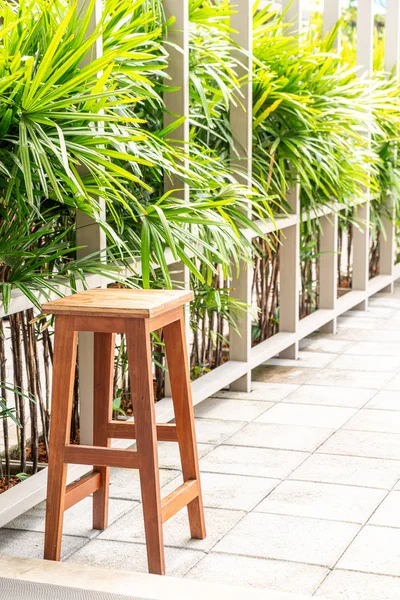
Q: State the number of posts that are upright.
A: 7